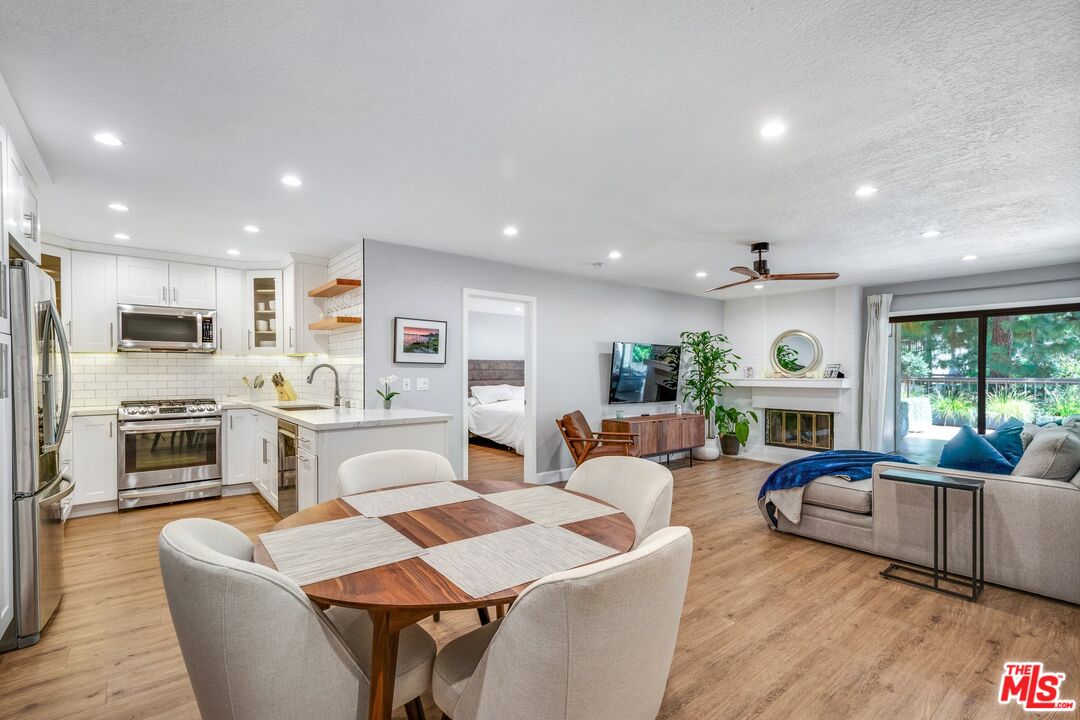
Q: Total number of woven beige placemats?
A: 4